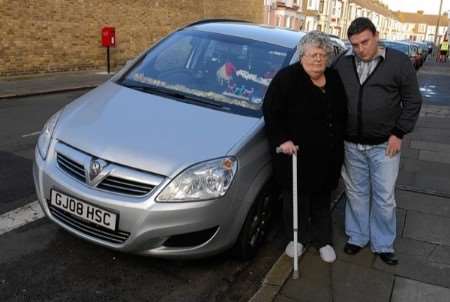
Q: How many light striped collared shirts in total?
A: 1